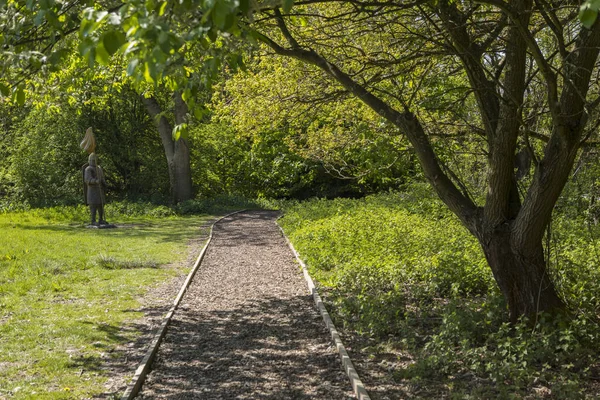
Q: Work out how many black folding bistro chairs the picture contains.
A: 0